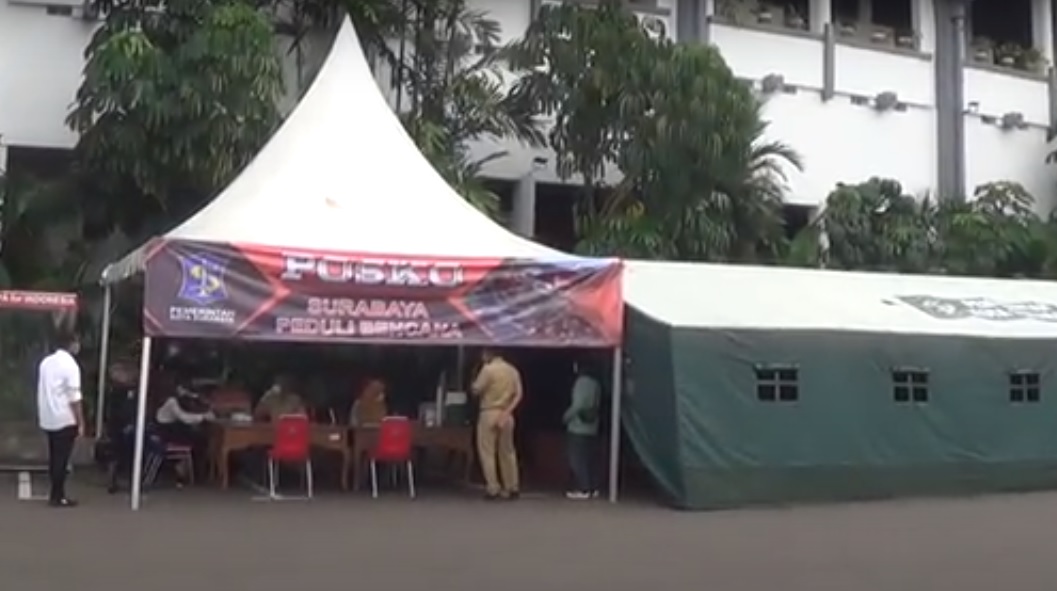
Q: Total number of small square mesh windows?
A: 3